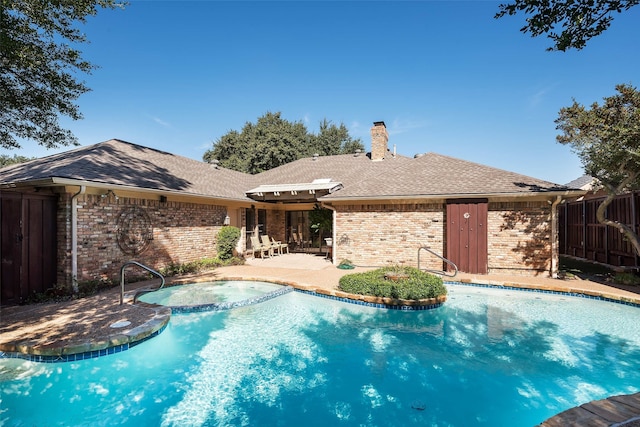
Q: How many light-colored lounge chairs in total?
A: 3